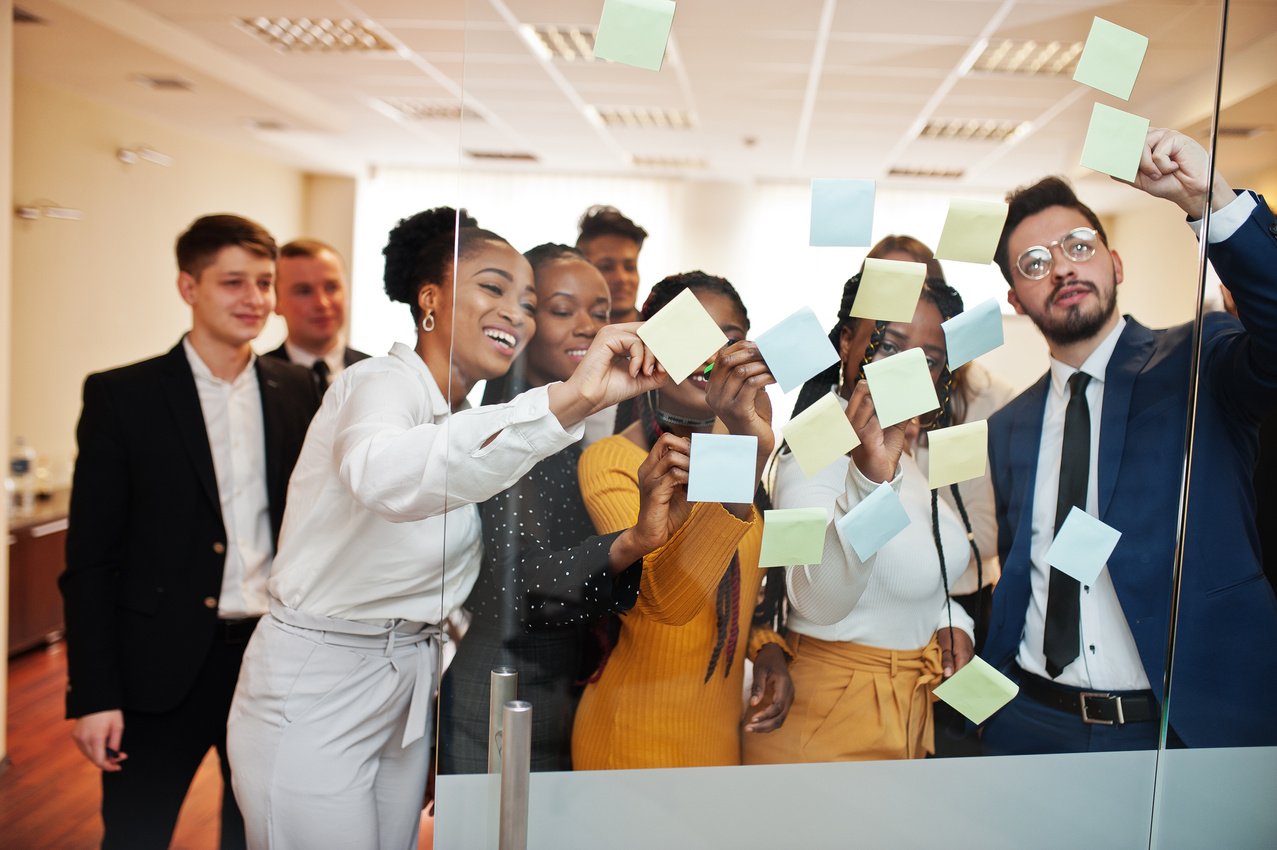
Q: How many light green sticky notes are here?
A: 6